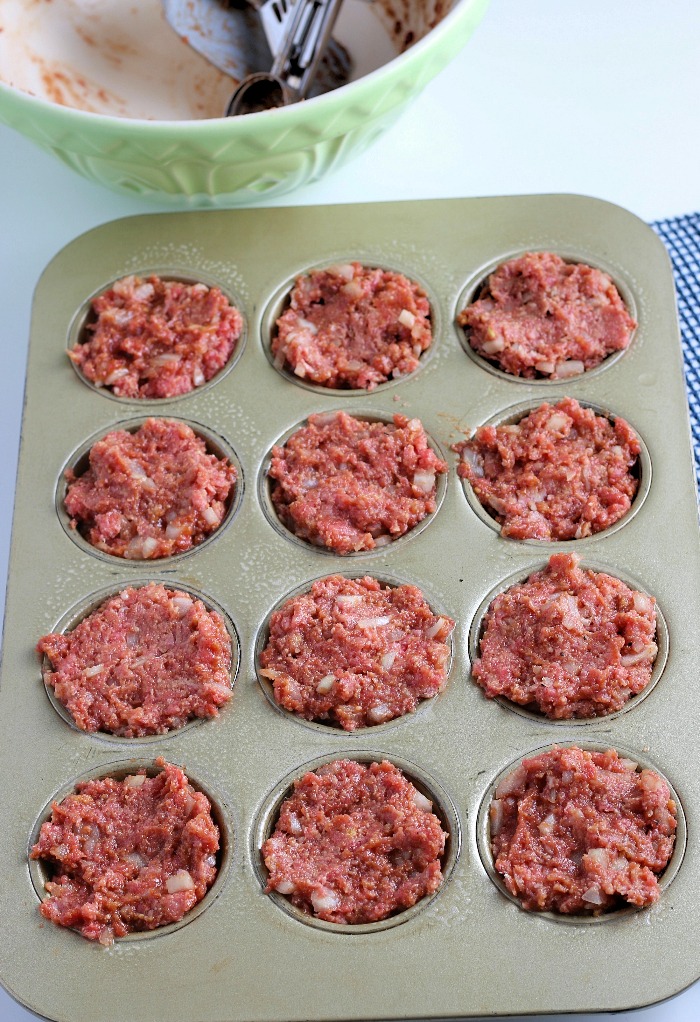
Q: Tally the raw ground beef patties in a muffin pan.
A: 12